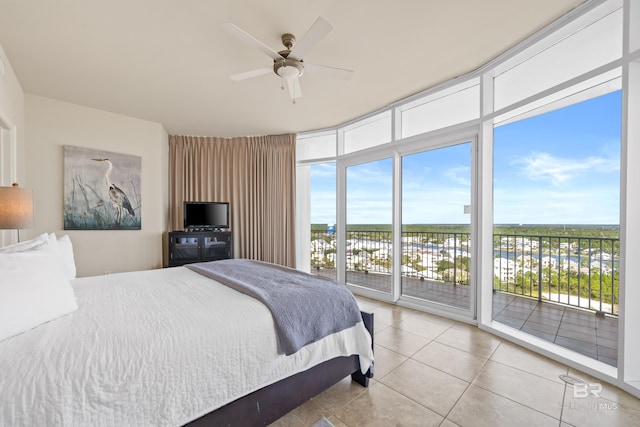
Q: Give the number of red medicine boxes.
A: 0